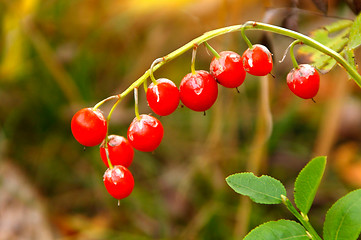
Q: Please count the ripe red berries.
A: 9